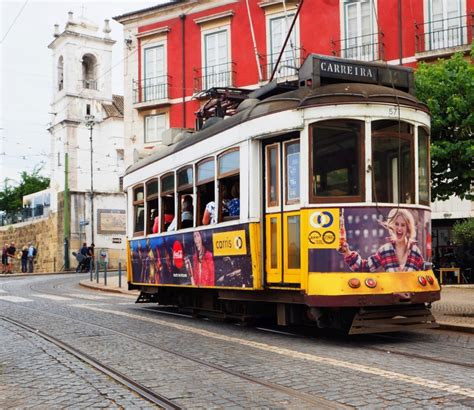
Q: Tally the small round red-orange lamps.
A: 4